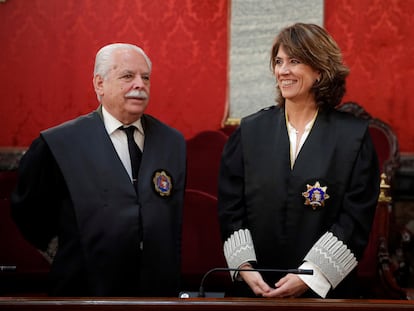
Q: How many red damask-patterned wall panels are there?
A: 2